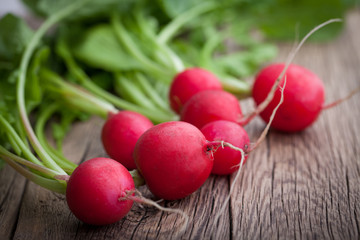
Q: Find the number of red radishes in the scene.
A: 7